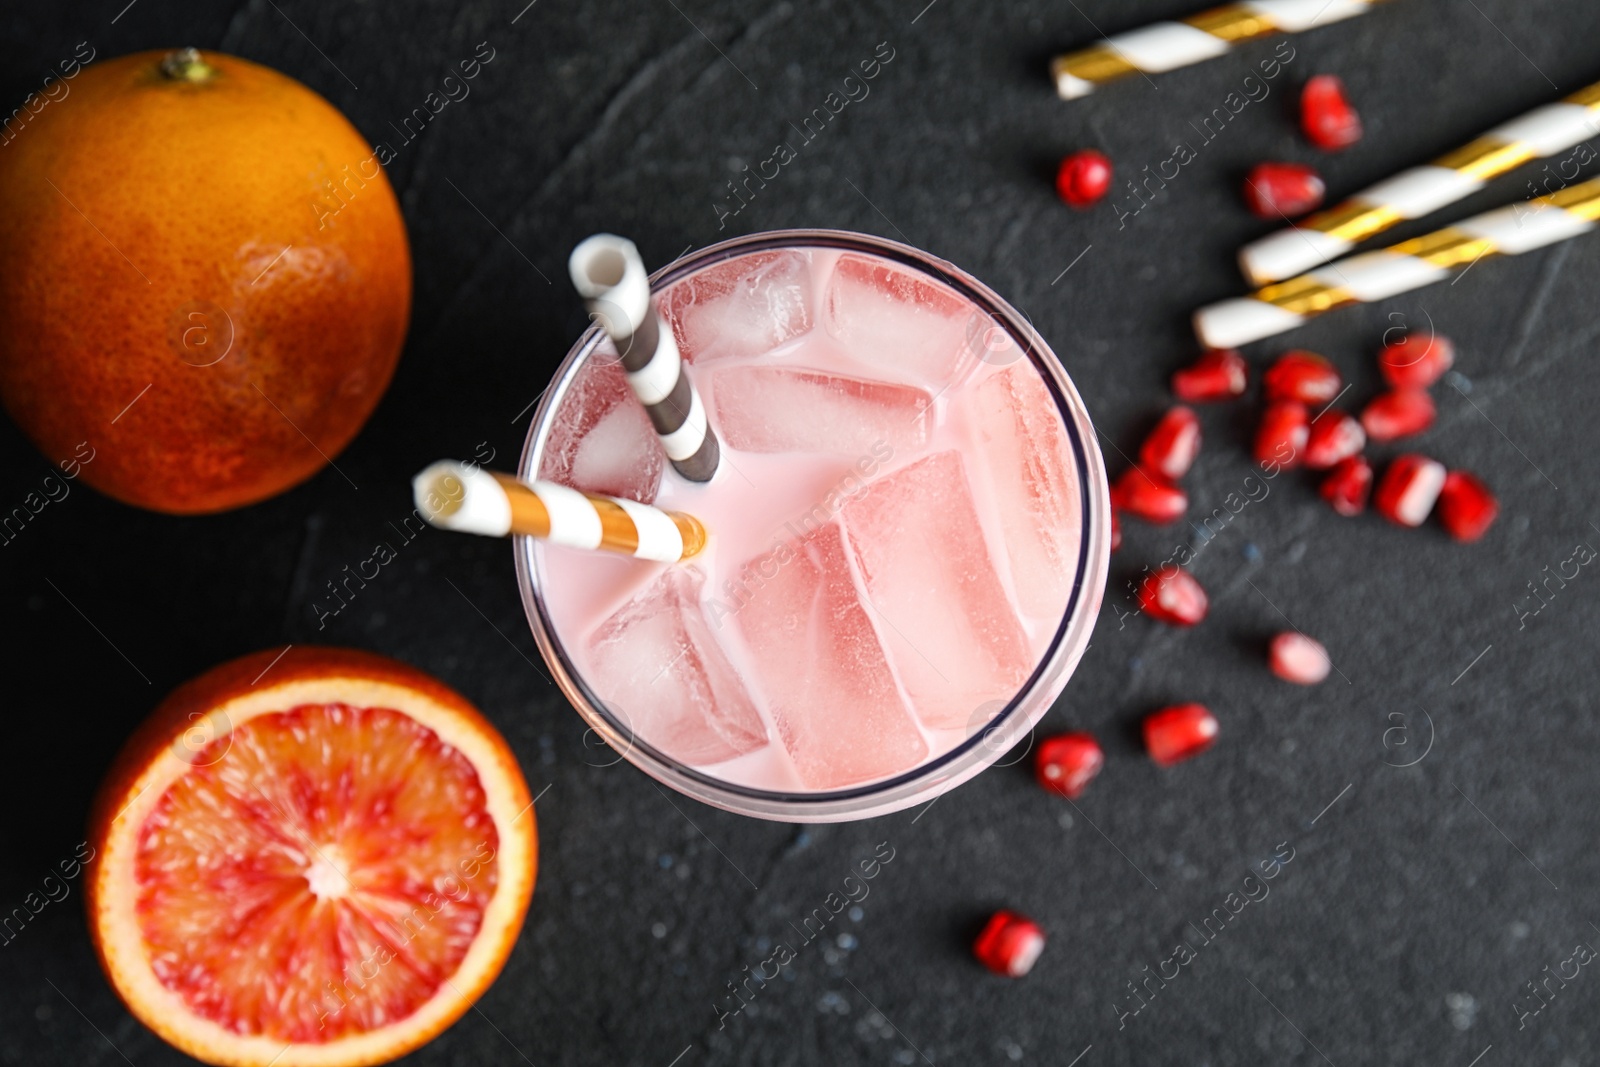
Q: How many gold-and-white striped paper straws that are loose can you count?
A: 3